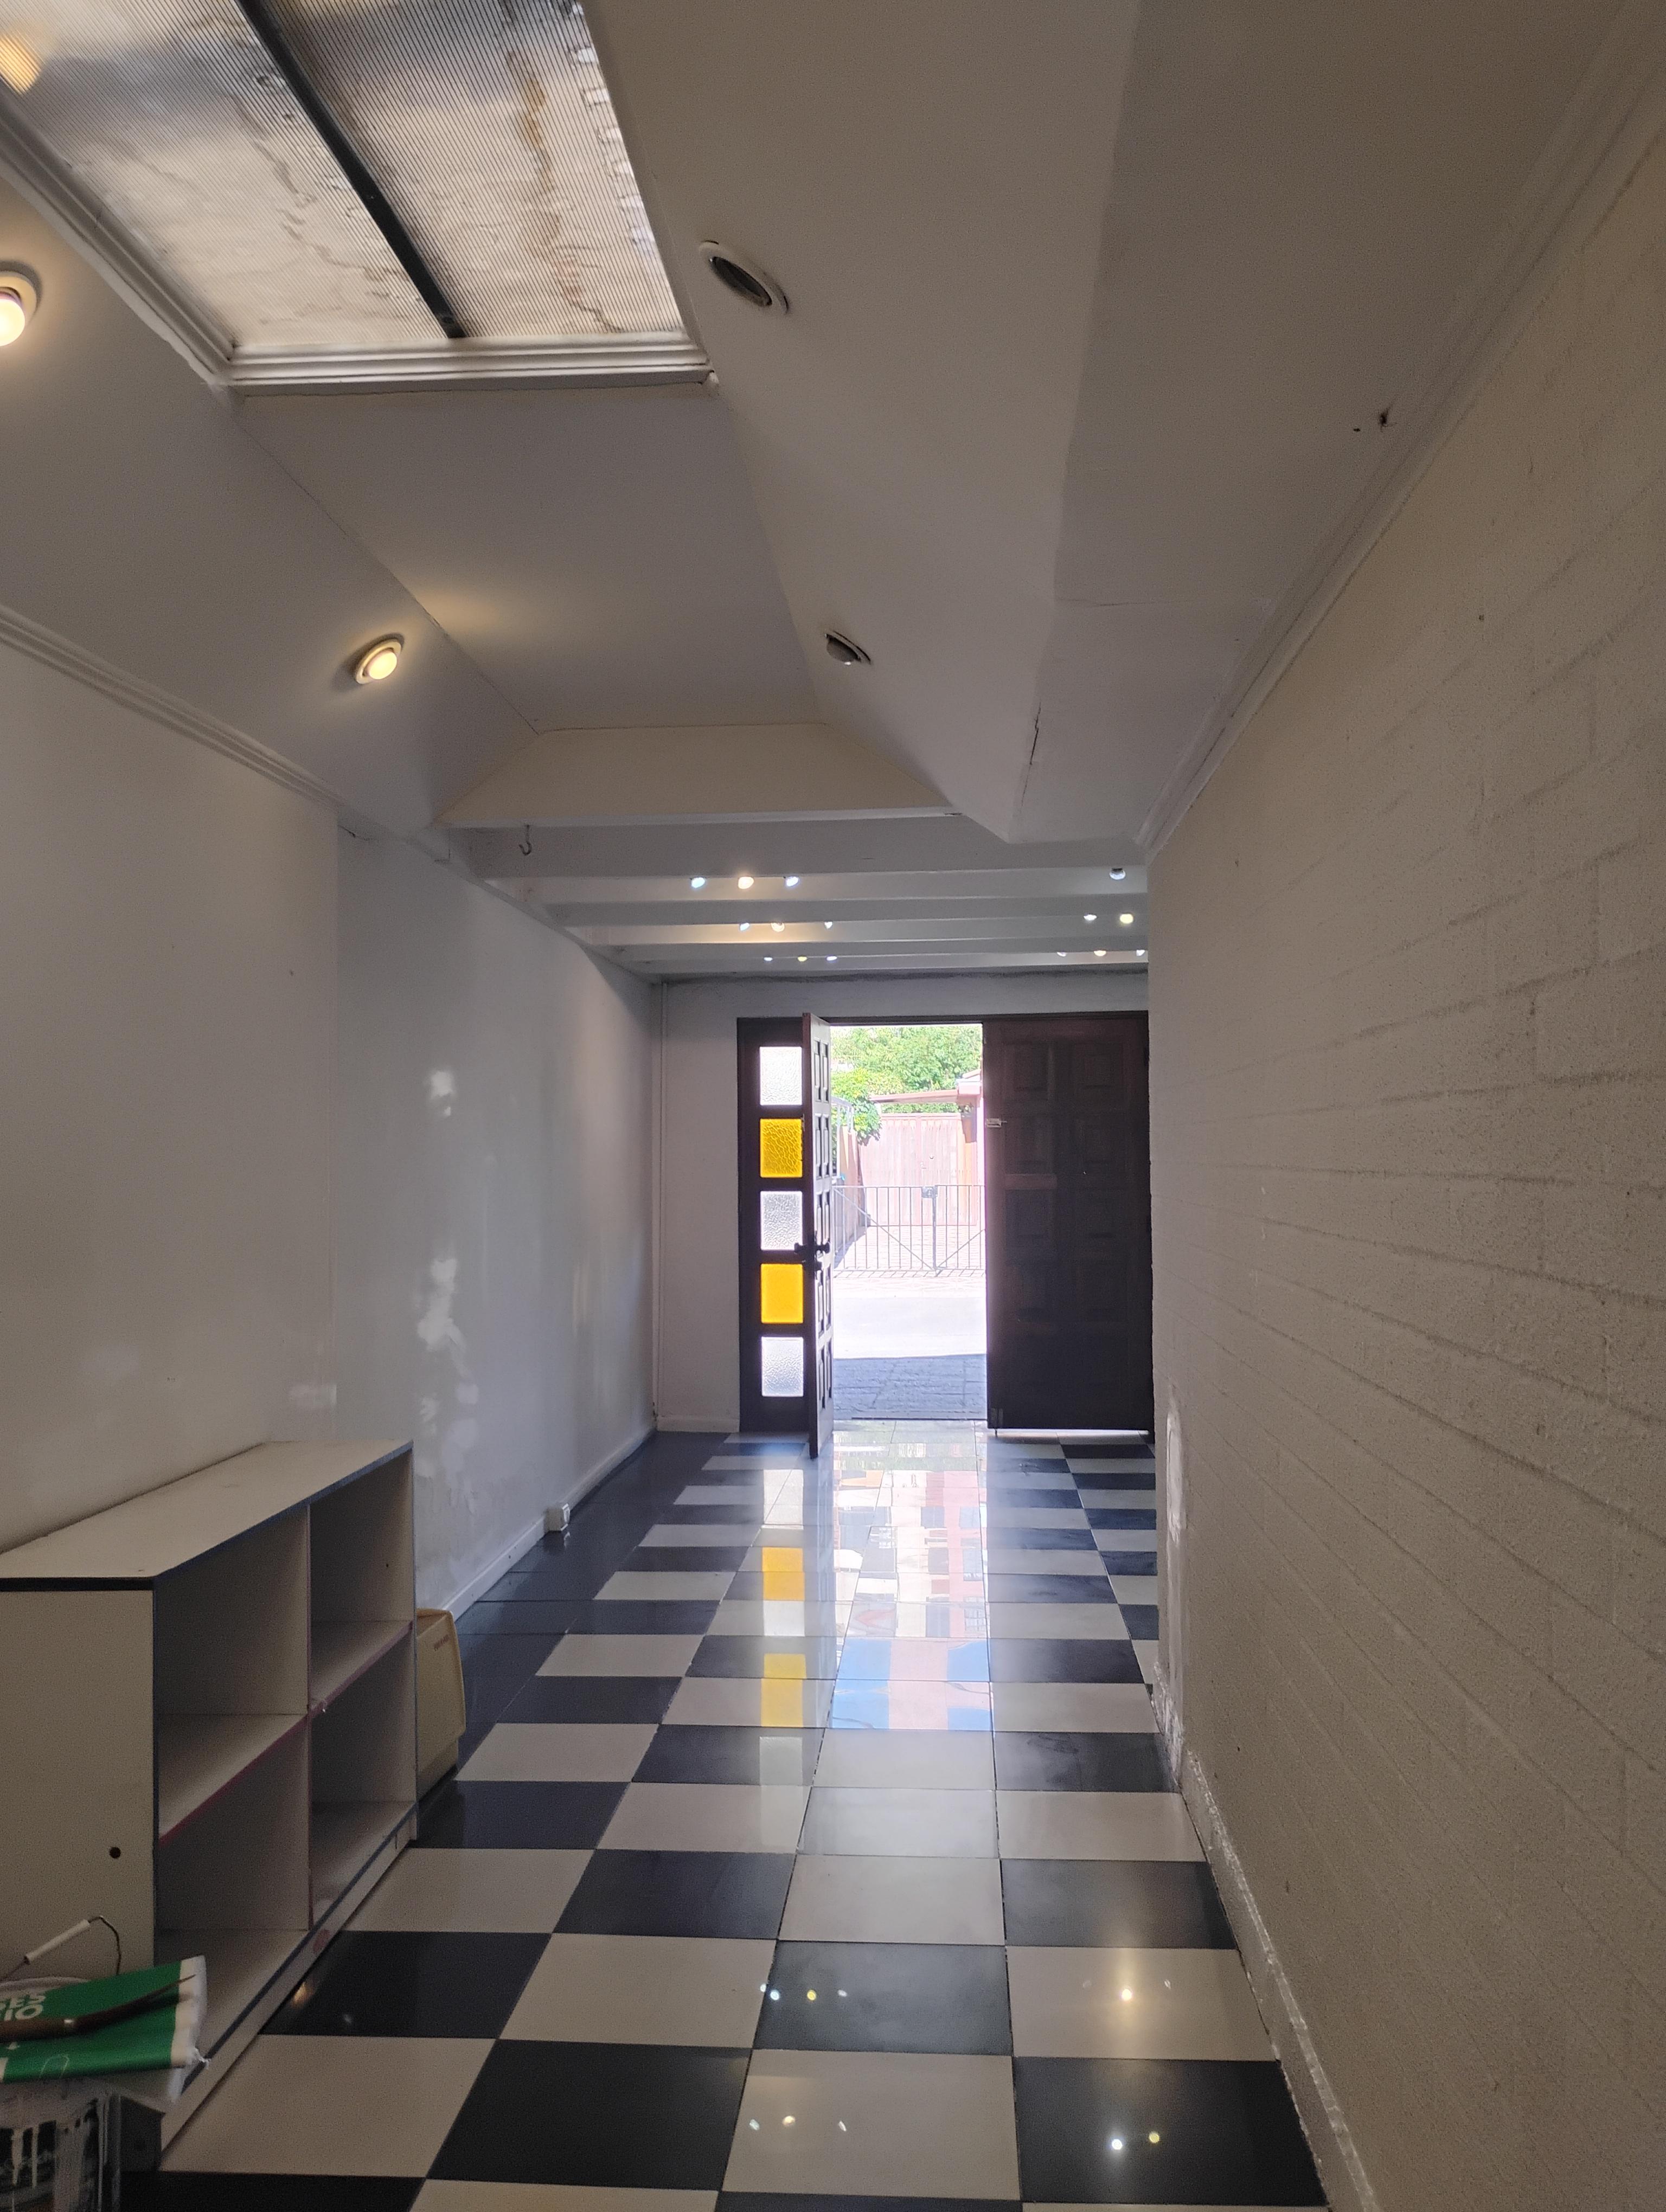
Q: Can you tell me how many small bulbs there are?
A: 15